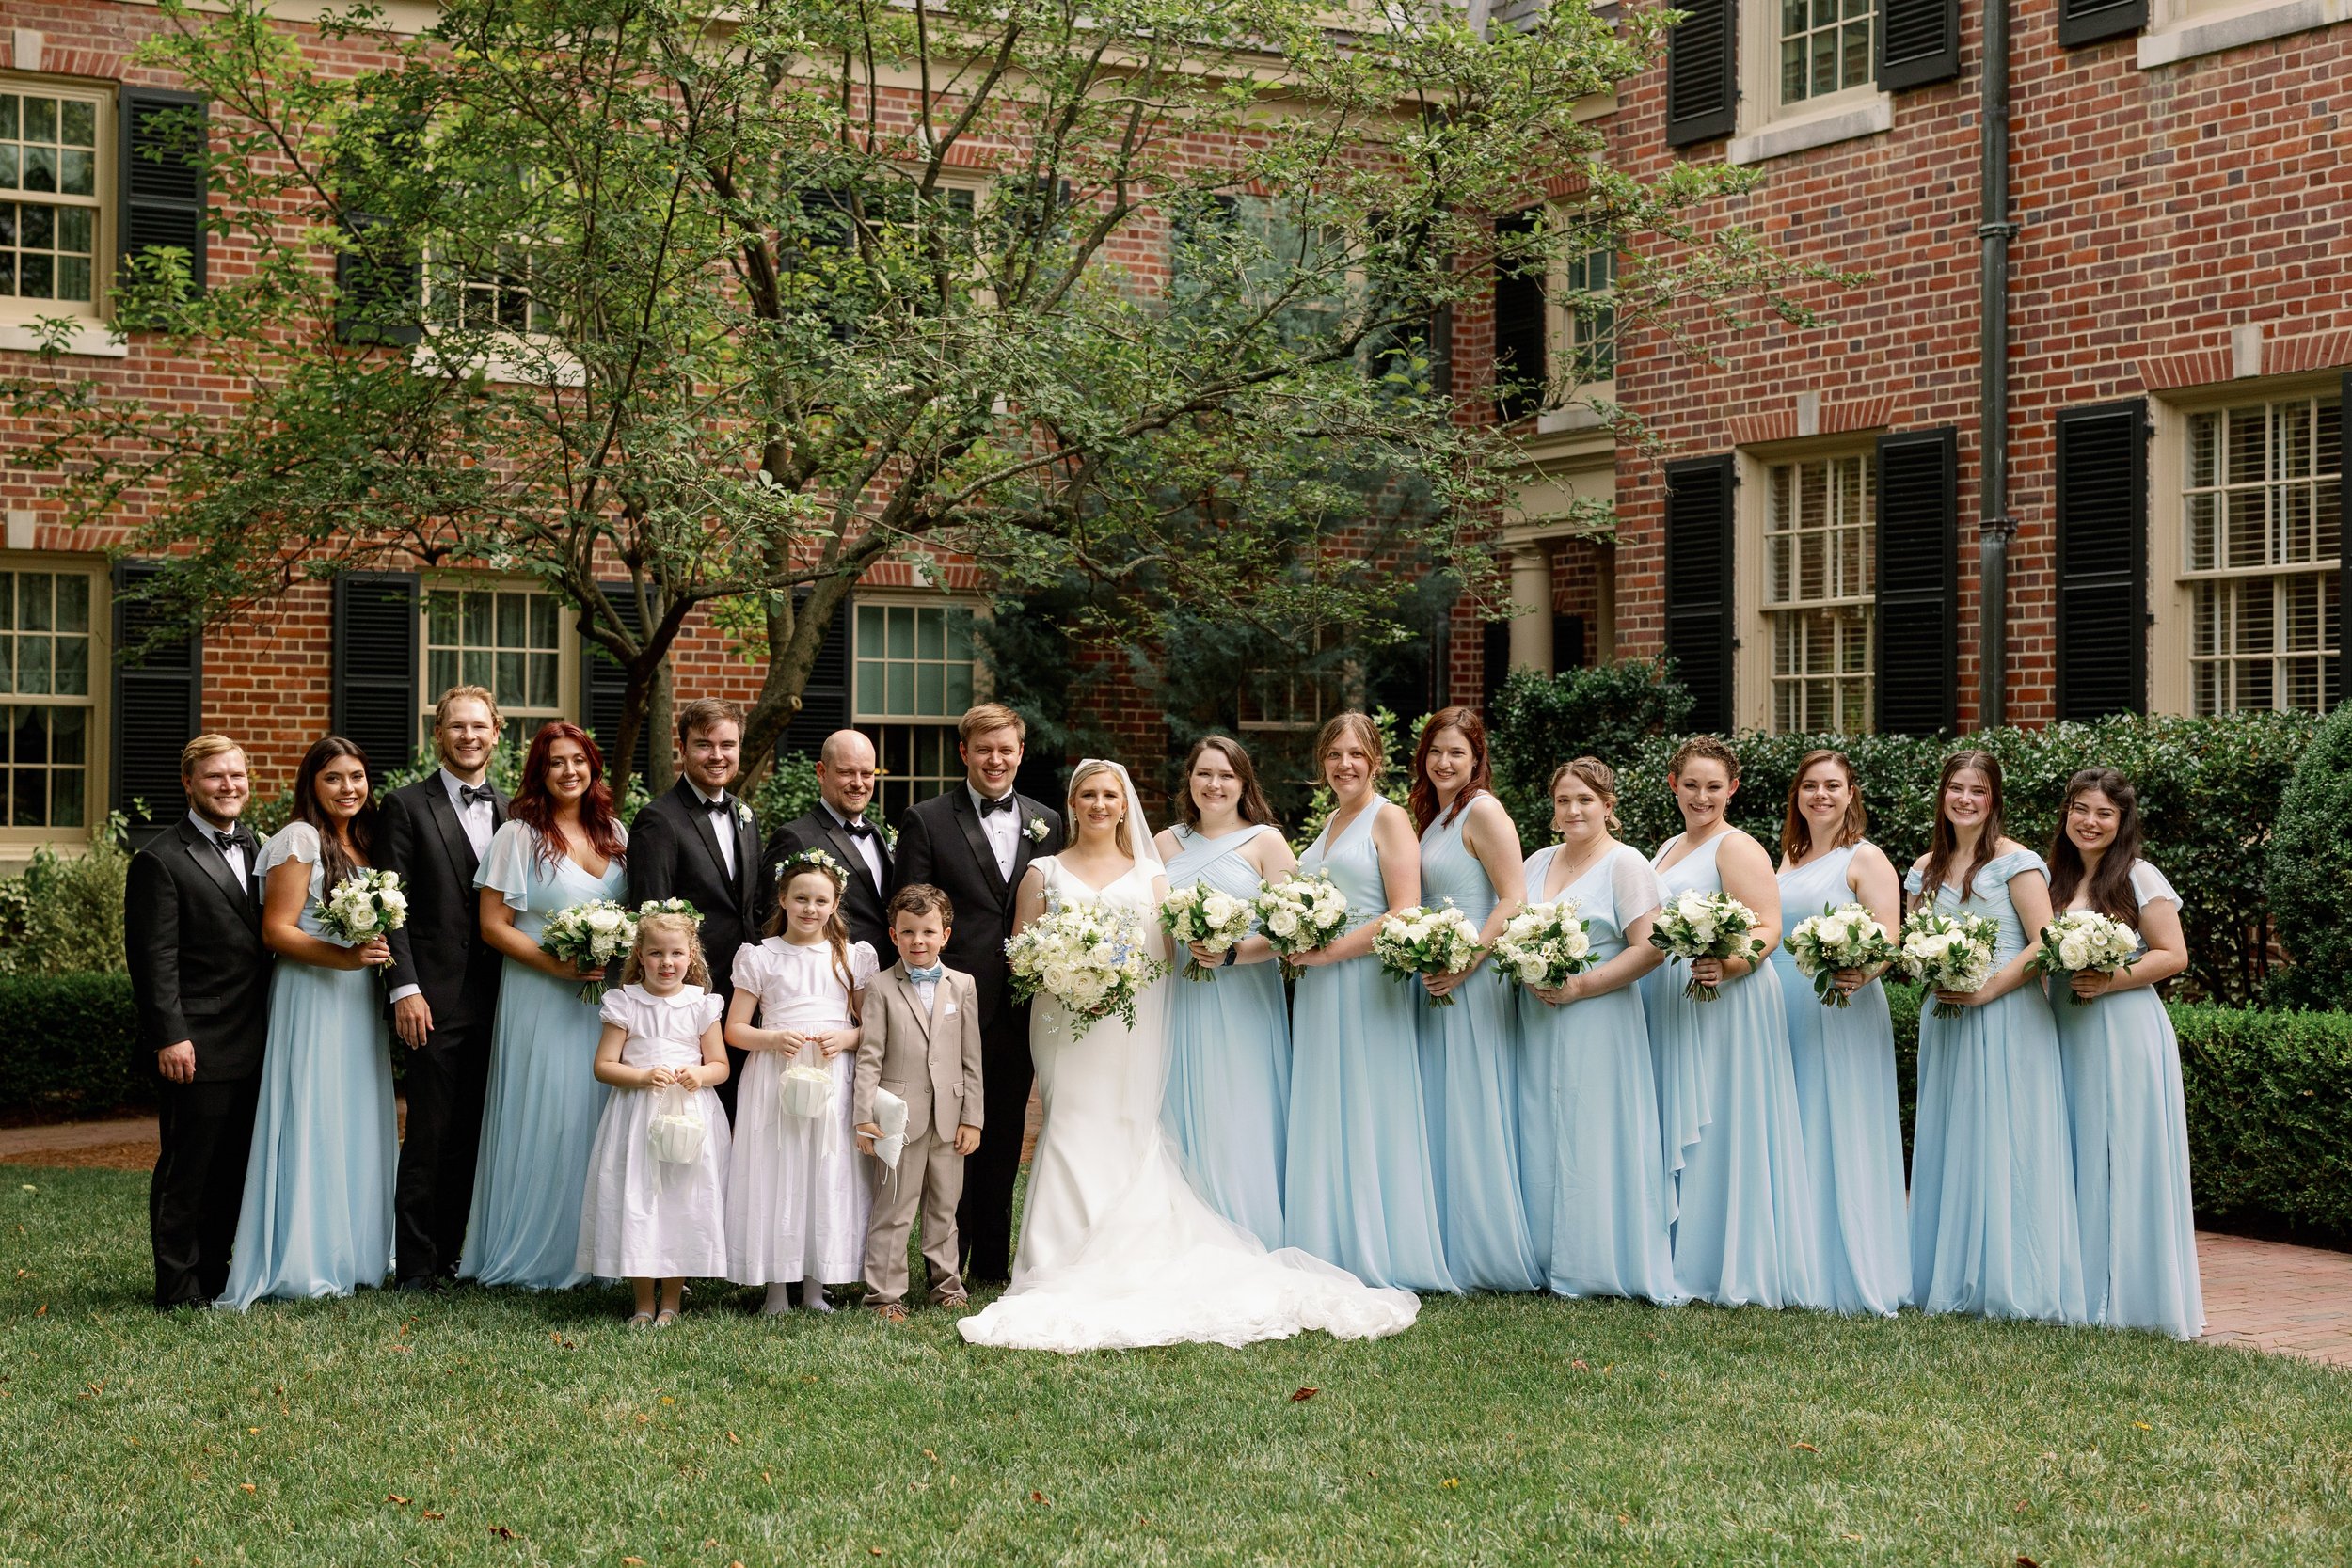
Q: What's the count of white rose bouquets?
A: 11